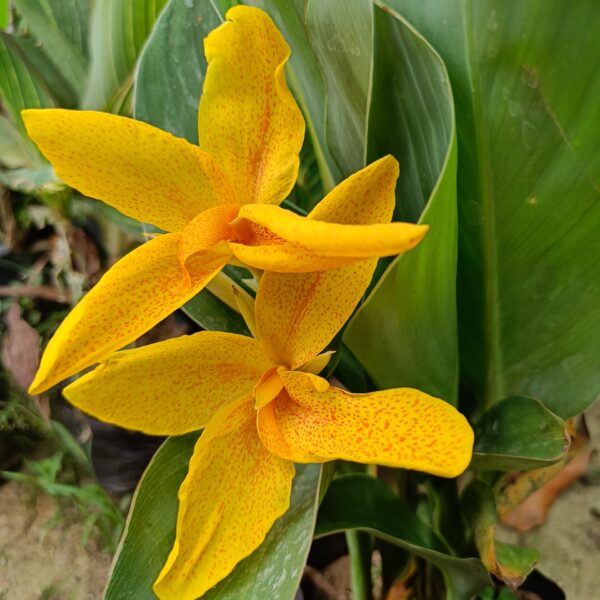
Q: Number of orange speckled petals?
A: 8